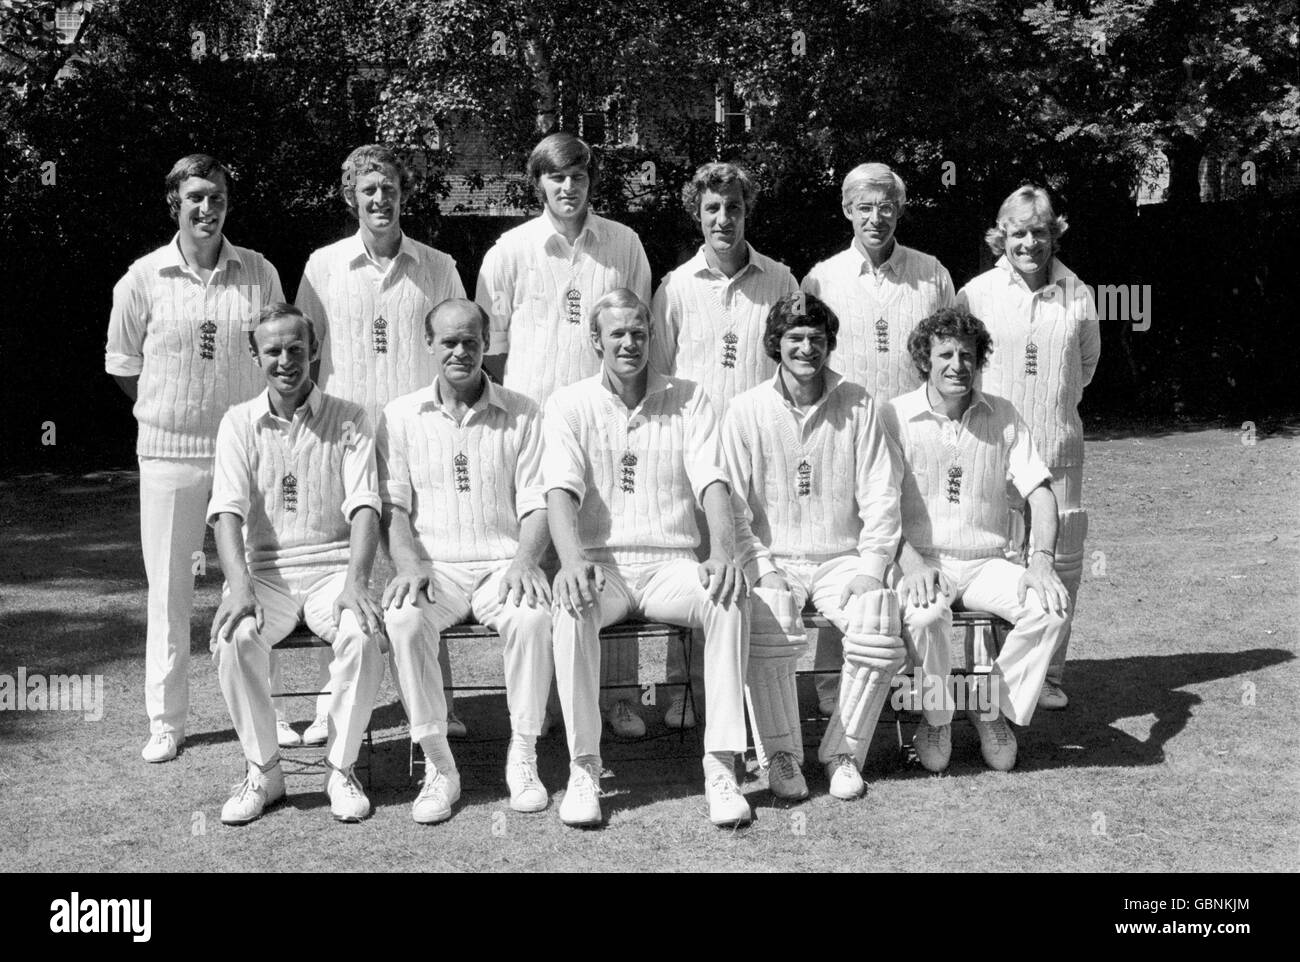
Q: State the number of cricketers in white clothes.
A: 11